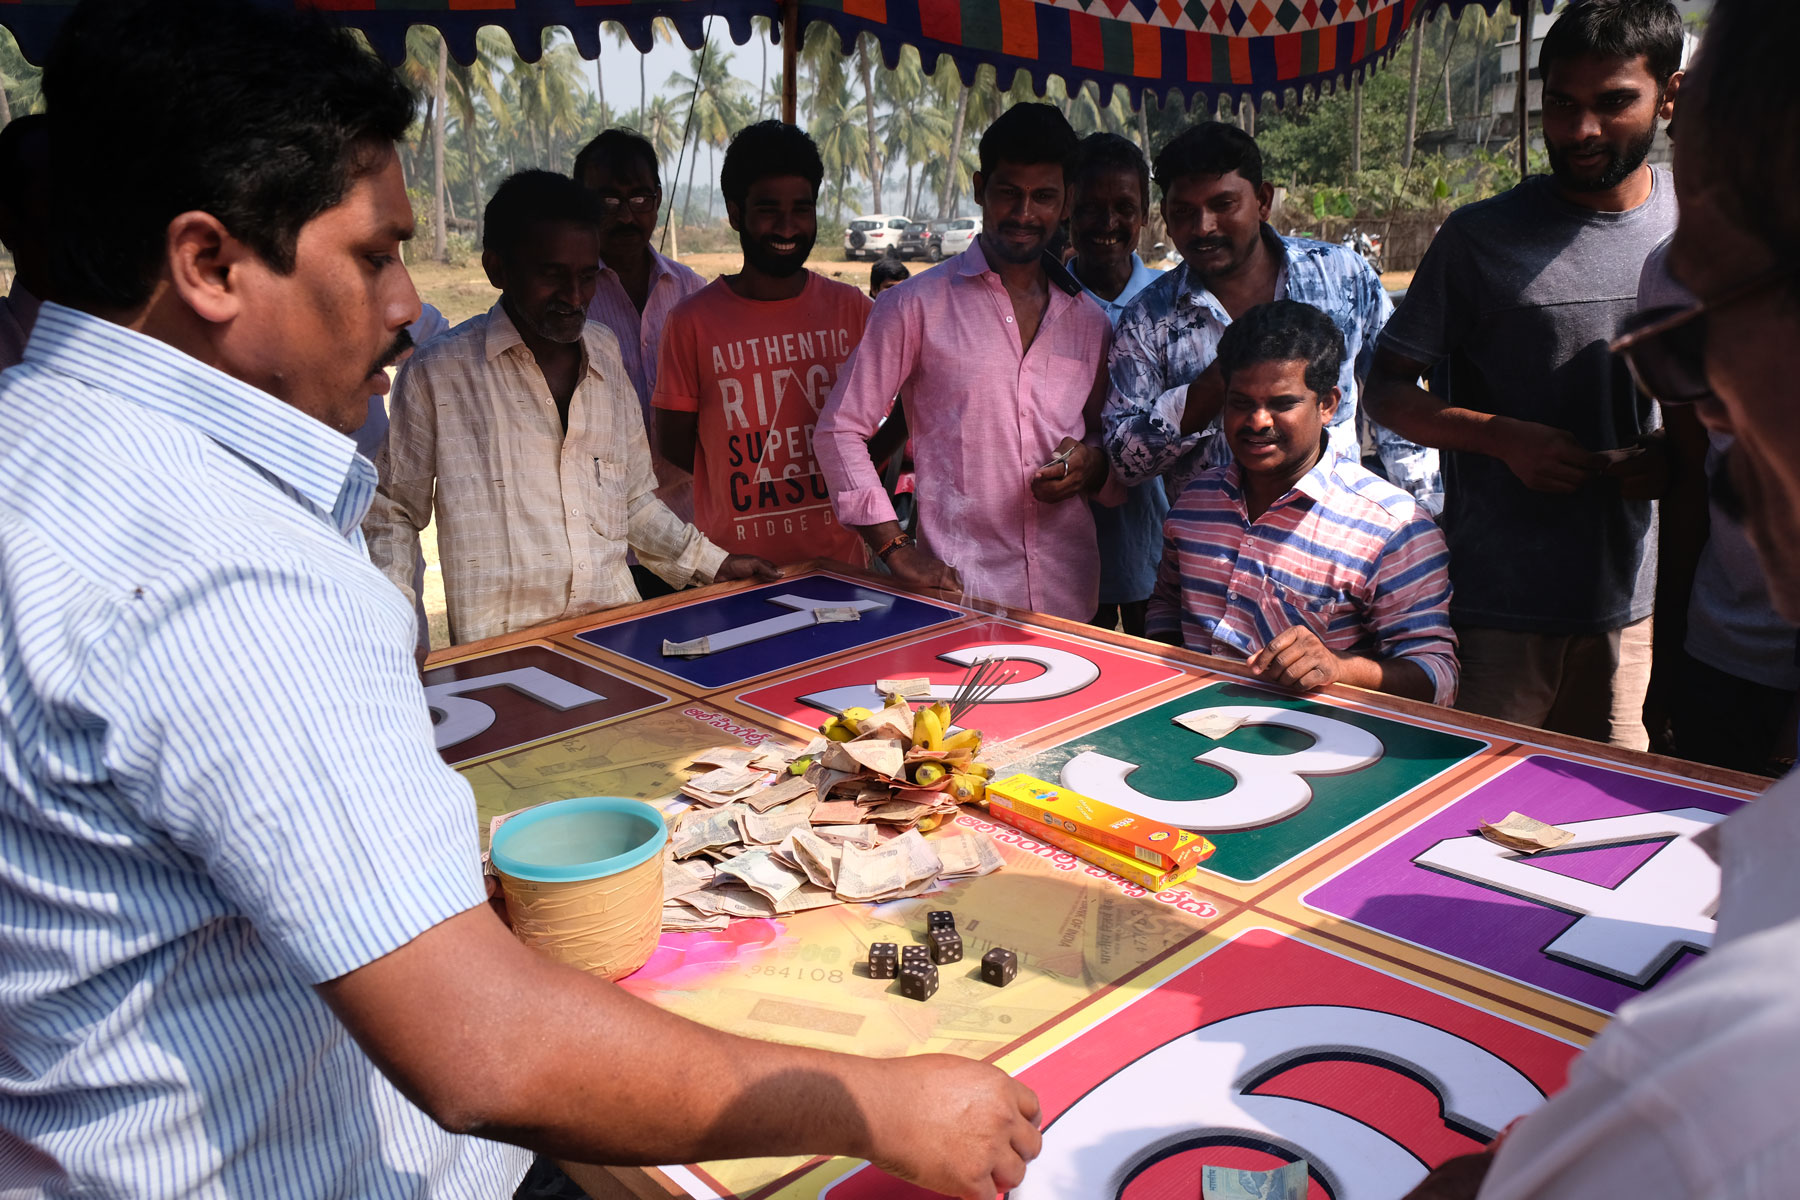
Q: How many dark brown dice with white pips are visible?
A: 6